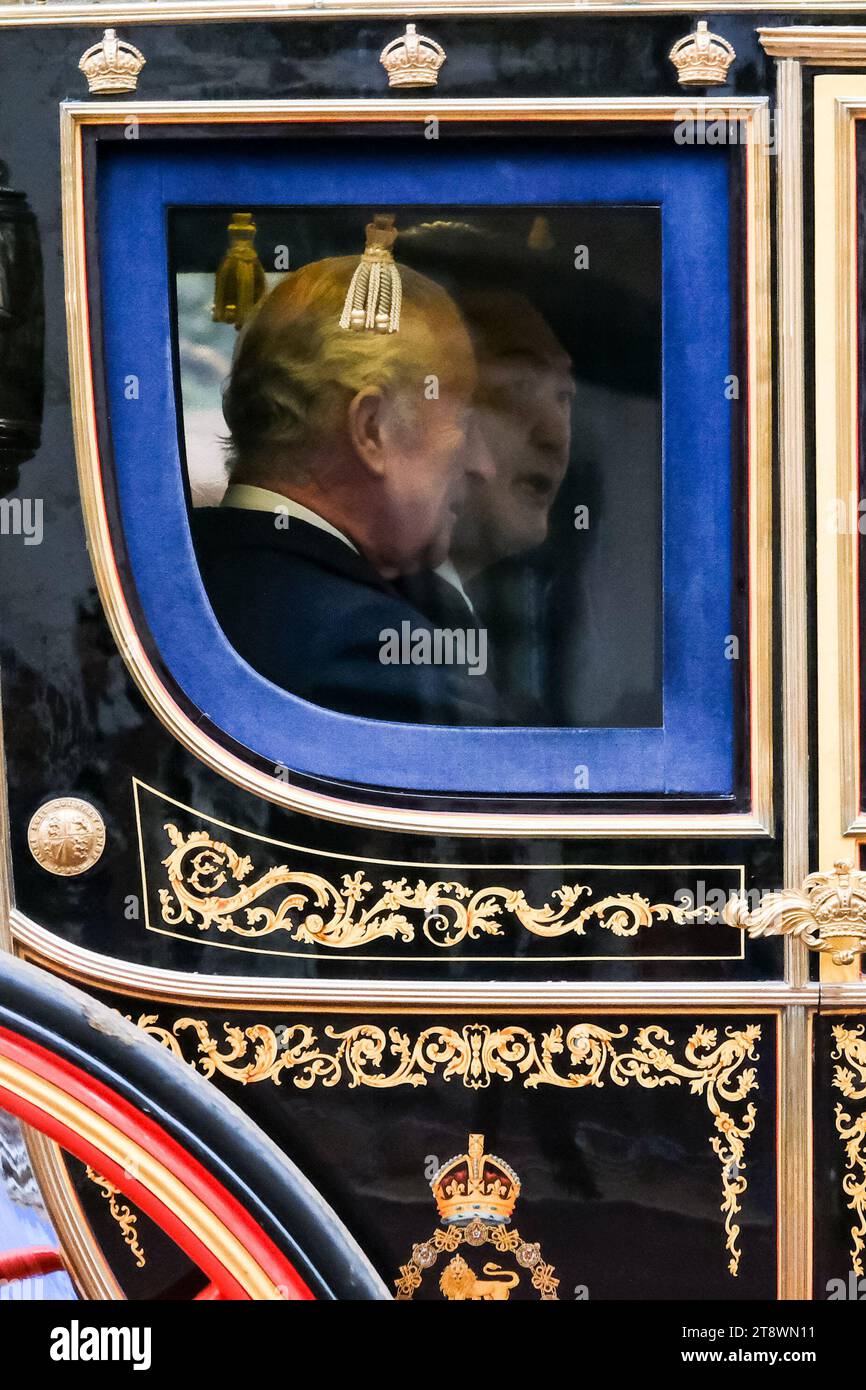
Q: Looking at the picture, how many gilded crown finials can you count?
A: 3